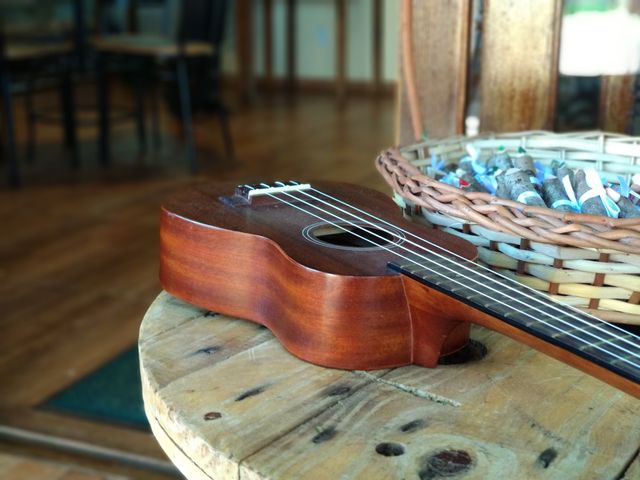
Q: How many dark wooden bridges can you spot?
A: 1